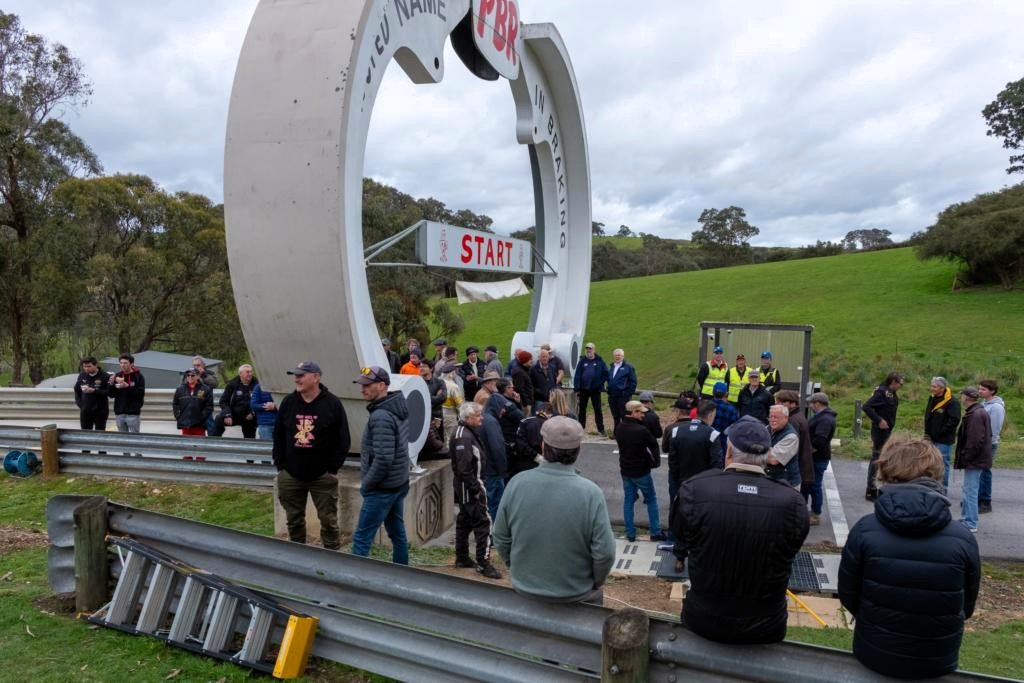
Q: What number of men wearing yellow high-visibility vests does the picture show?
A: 3